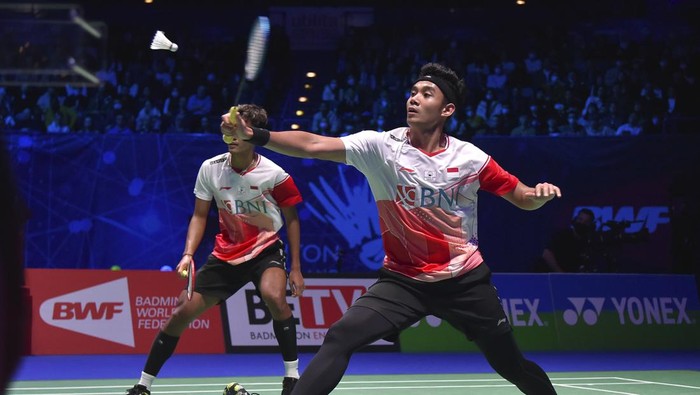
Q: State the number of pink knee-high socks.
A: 0